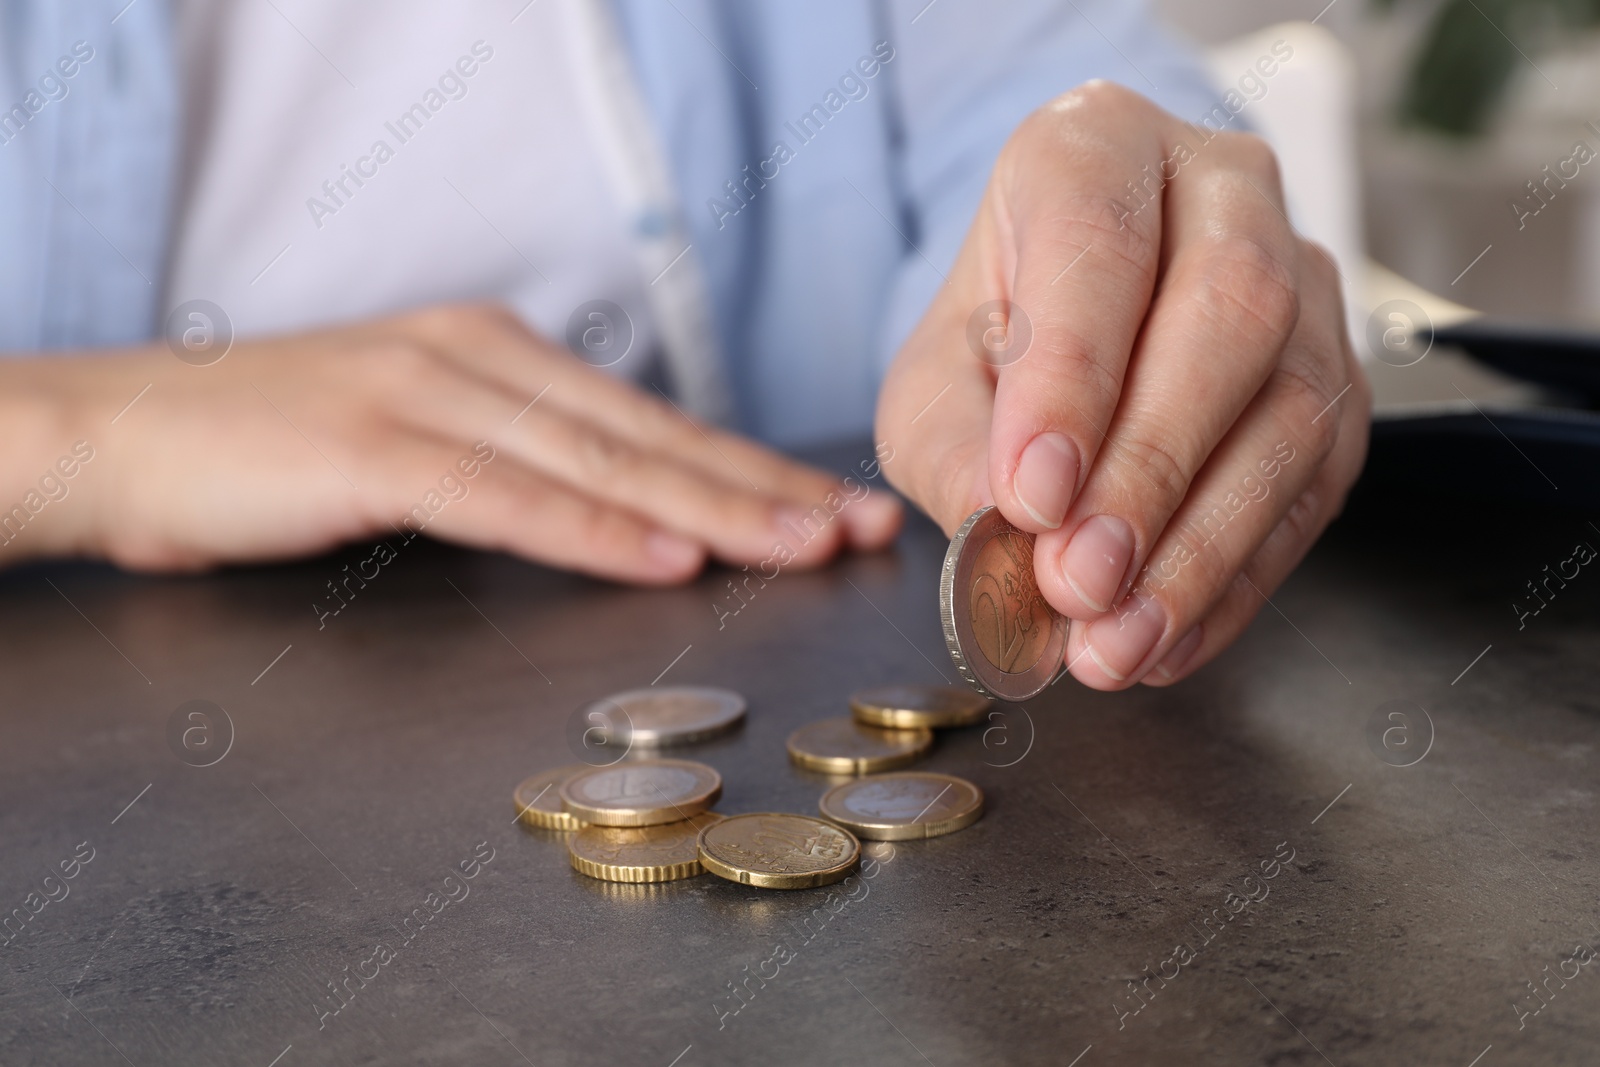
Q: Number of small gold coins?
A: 5